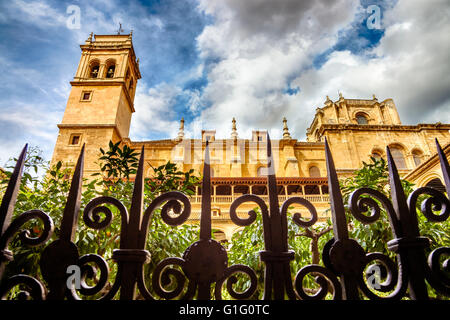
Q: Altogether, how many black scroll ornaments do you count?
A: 14